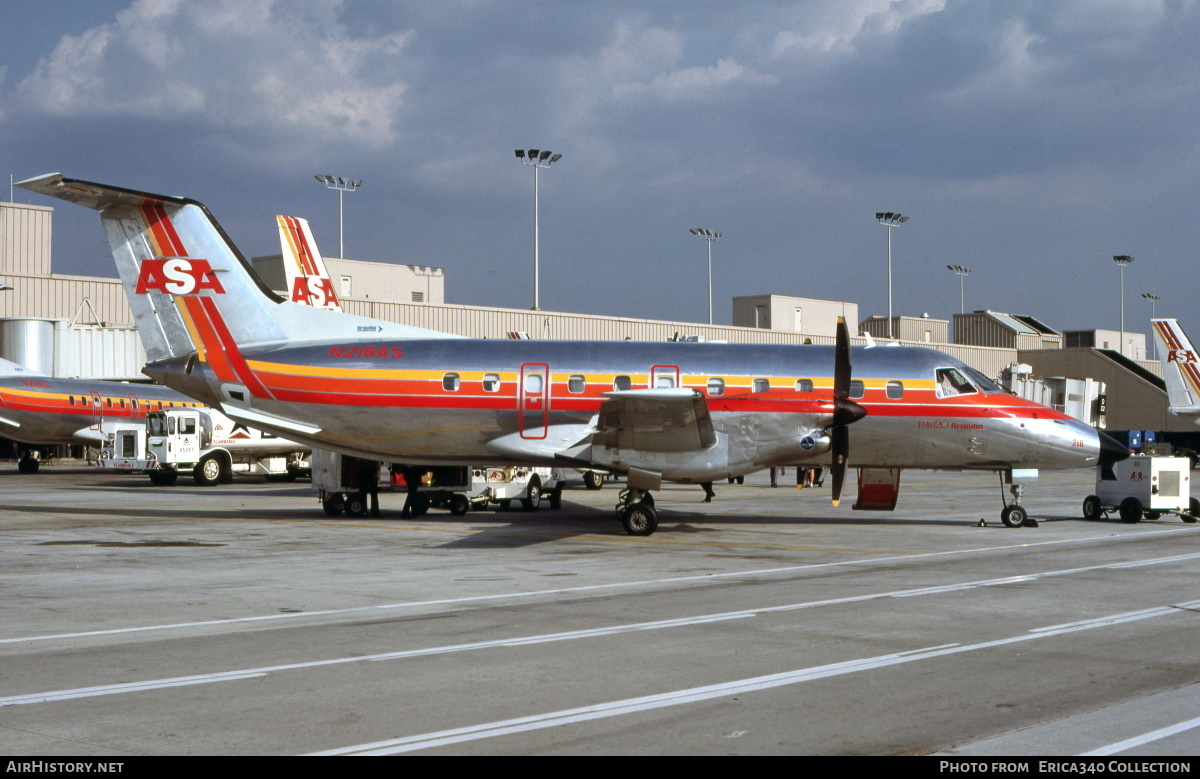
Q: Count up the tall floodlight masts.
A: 7